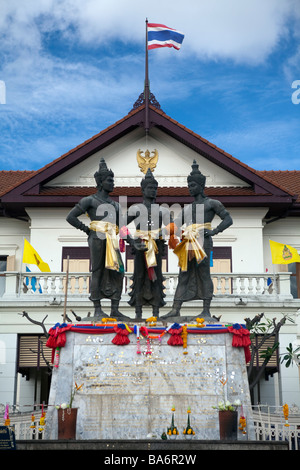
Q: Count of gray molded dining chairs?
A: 0